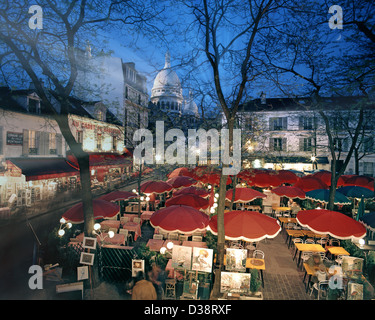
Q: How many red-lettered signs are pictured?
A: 1